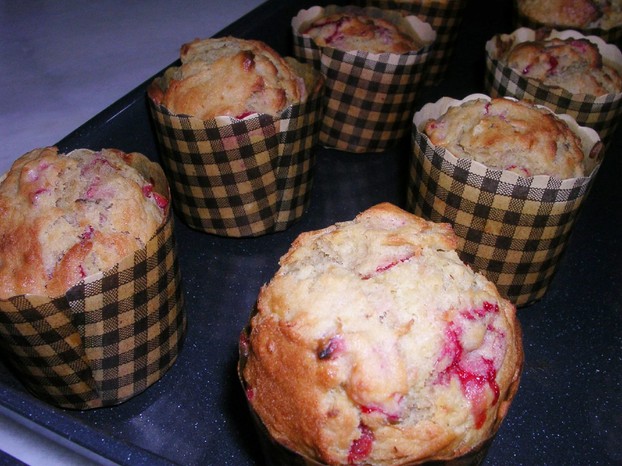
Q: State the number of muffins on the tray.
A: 8